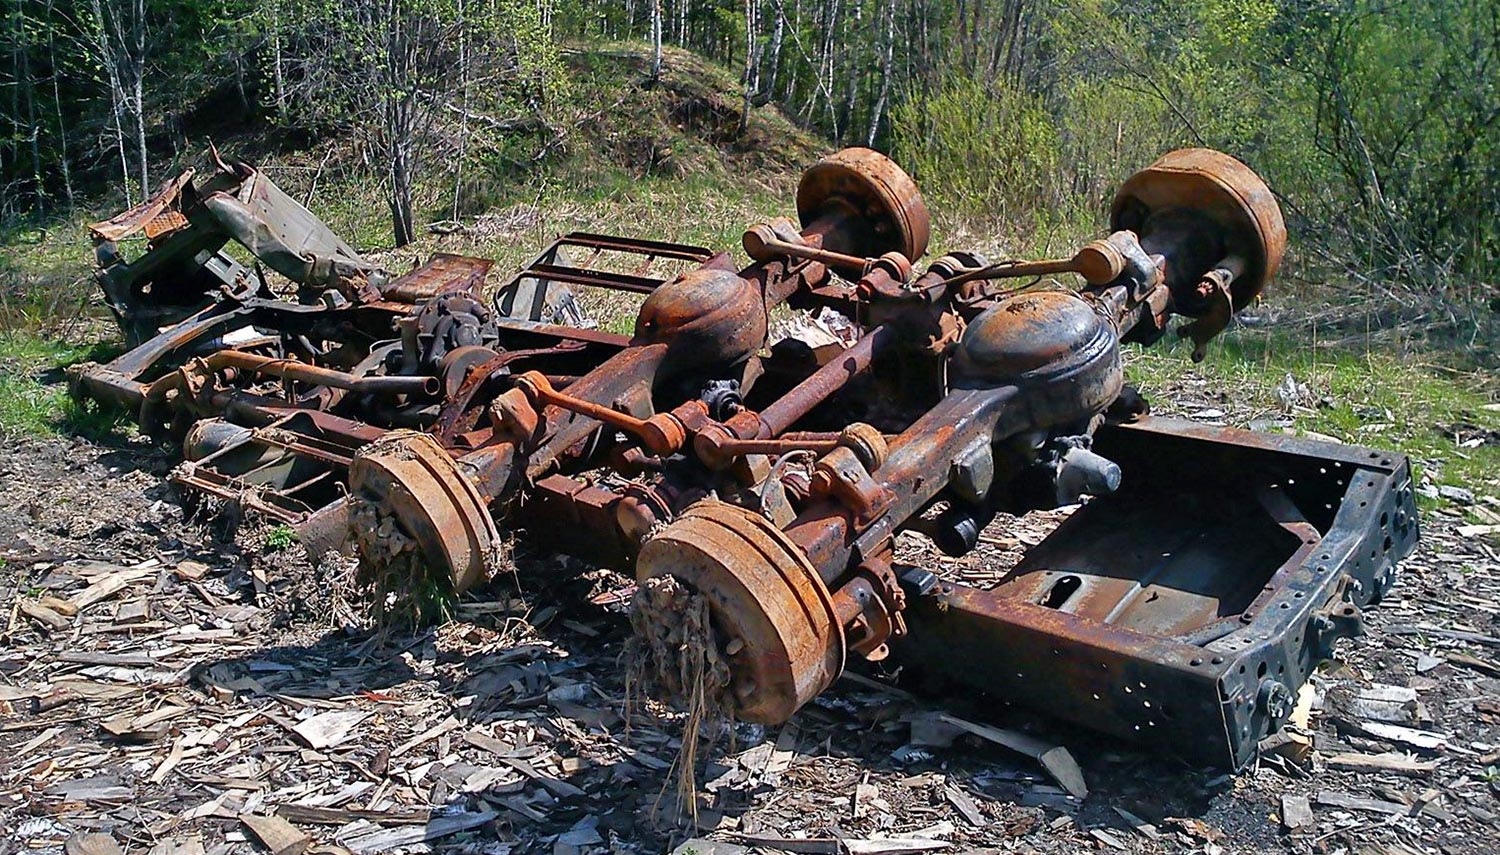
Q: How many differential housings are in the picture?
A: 2